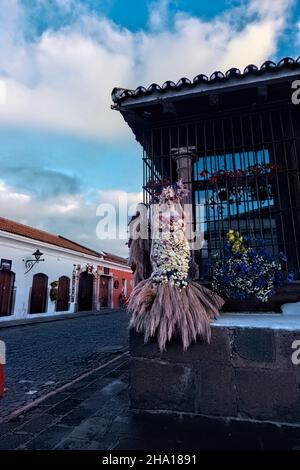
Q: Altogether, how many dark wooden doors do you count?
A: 5